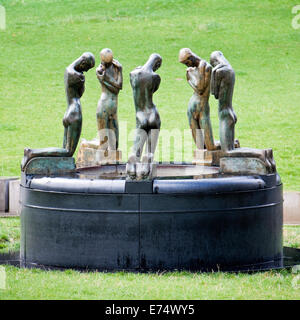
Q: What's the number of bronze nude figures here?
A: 5